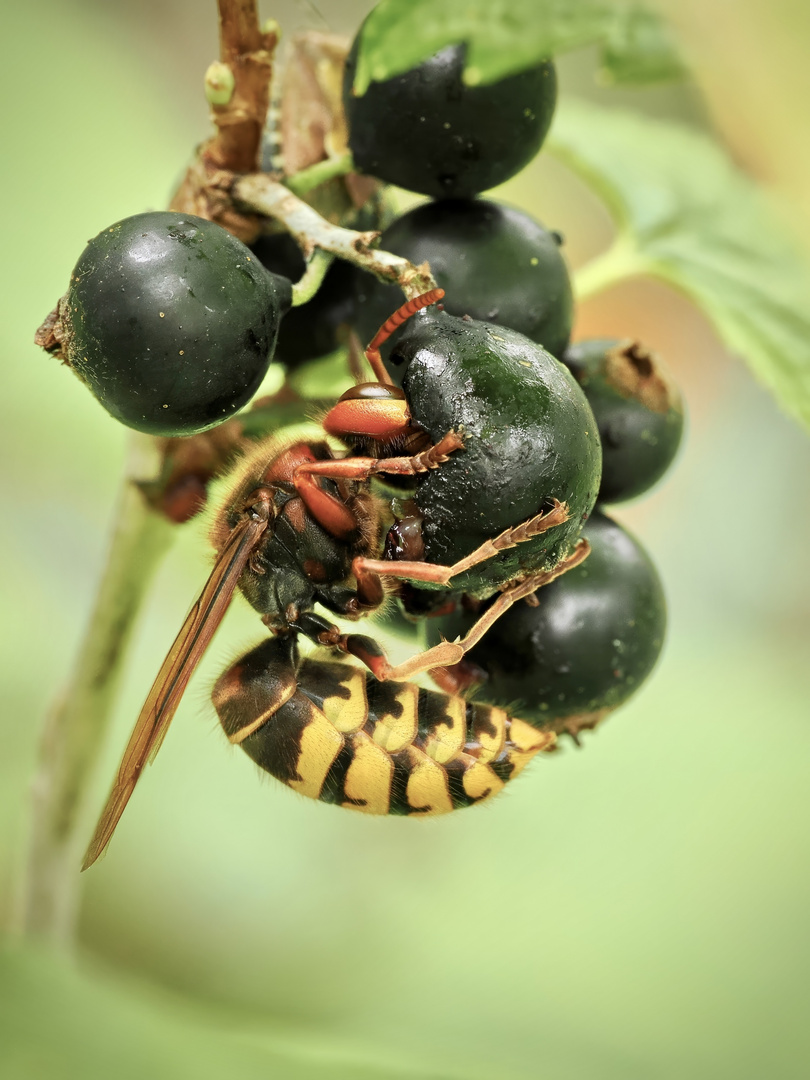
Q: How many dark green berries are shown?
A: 7